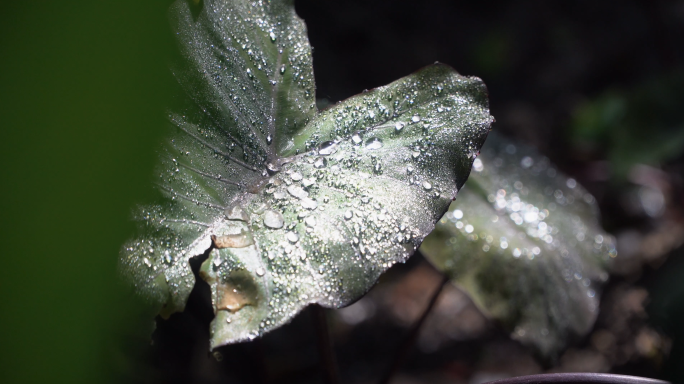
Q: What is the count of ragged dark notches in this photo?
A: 1